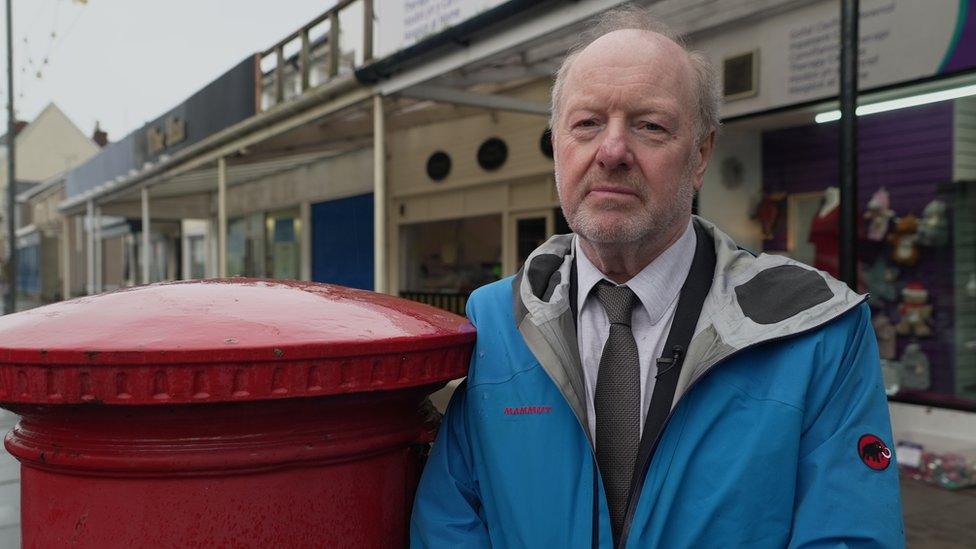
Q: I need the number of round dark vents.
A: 3